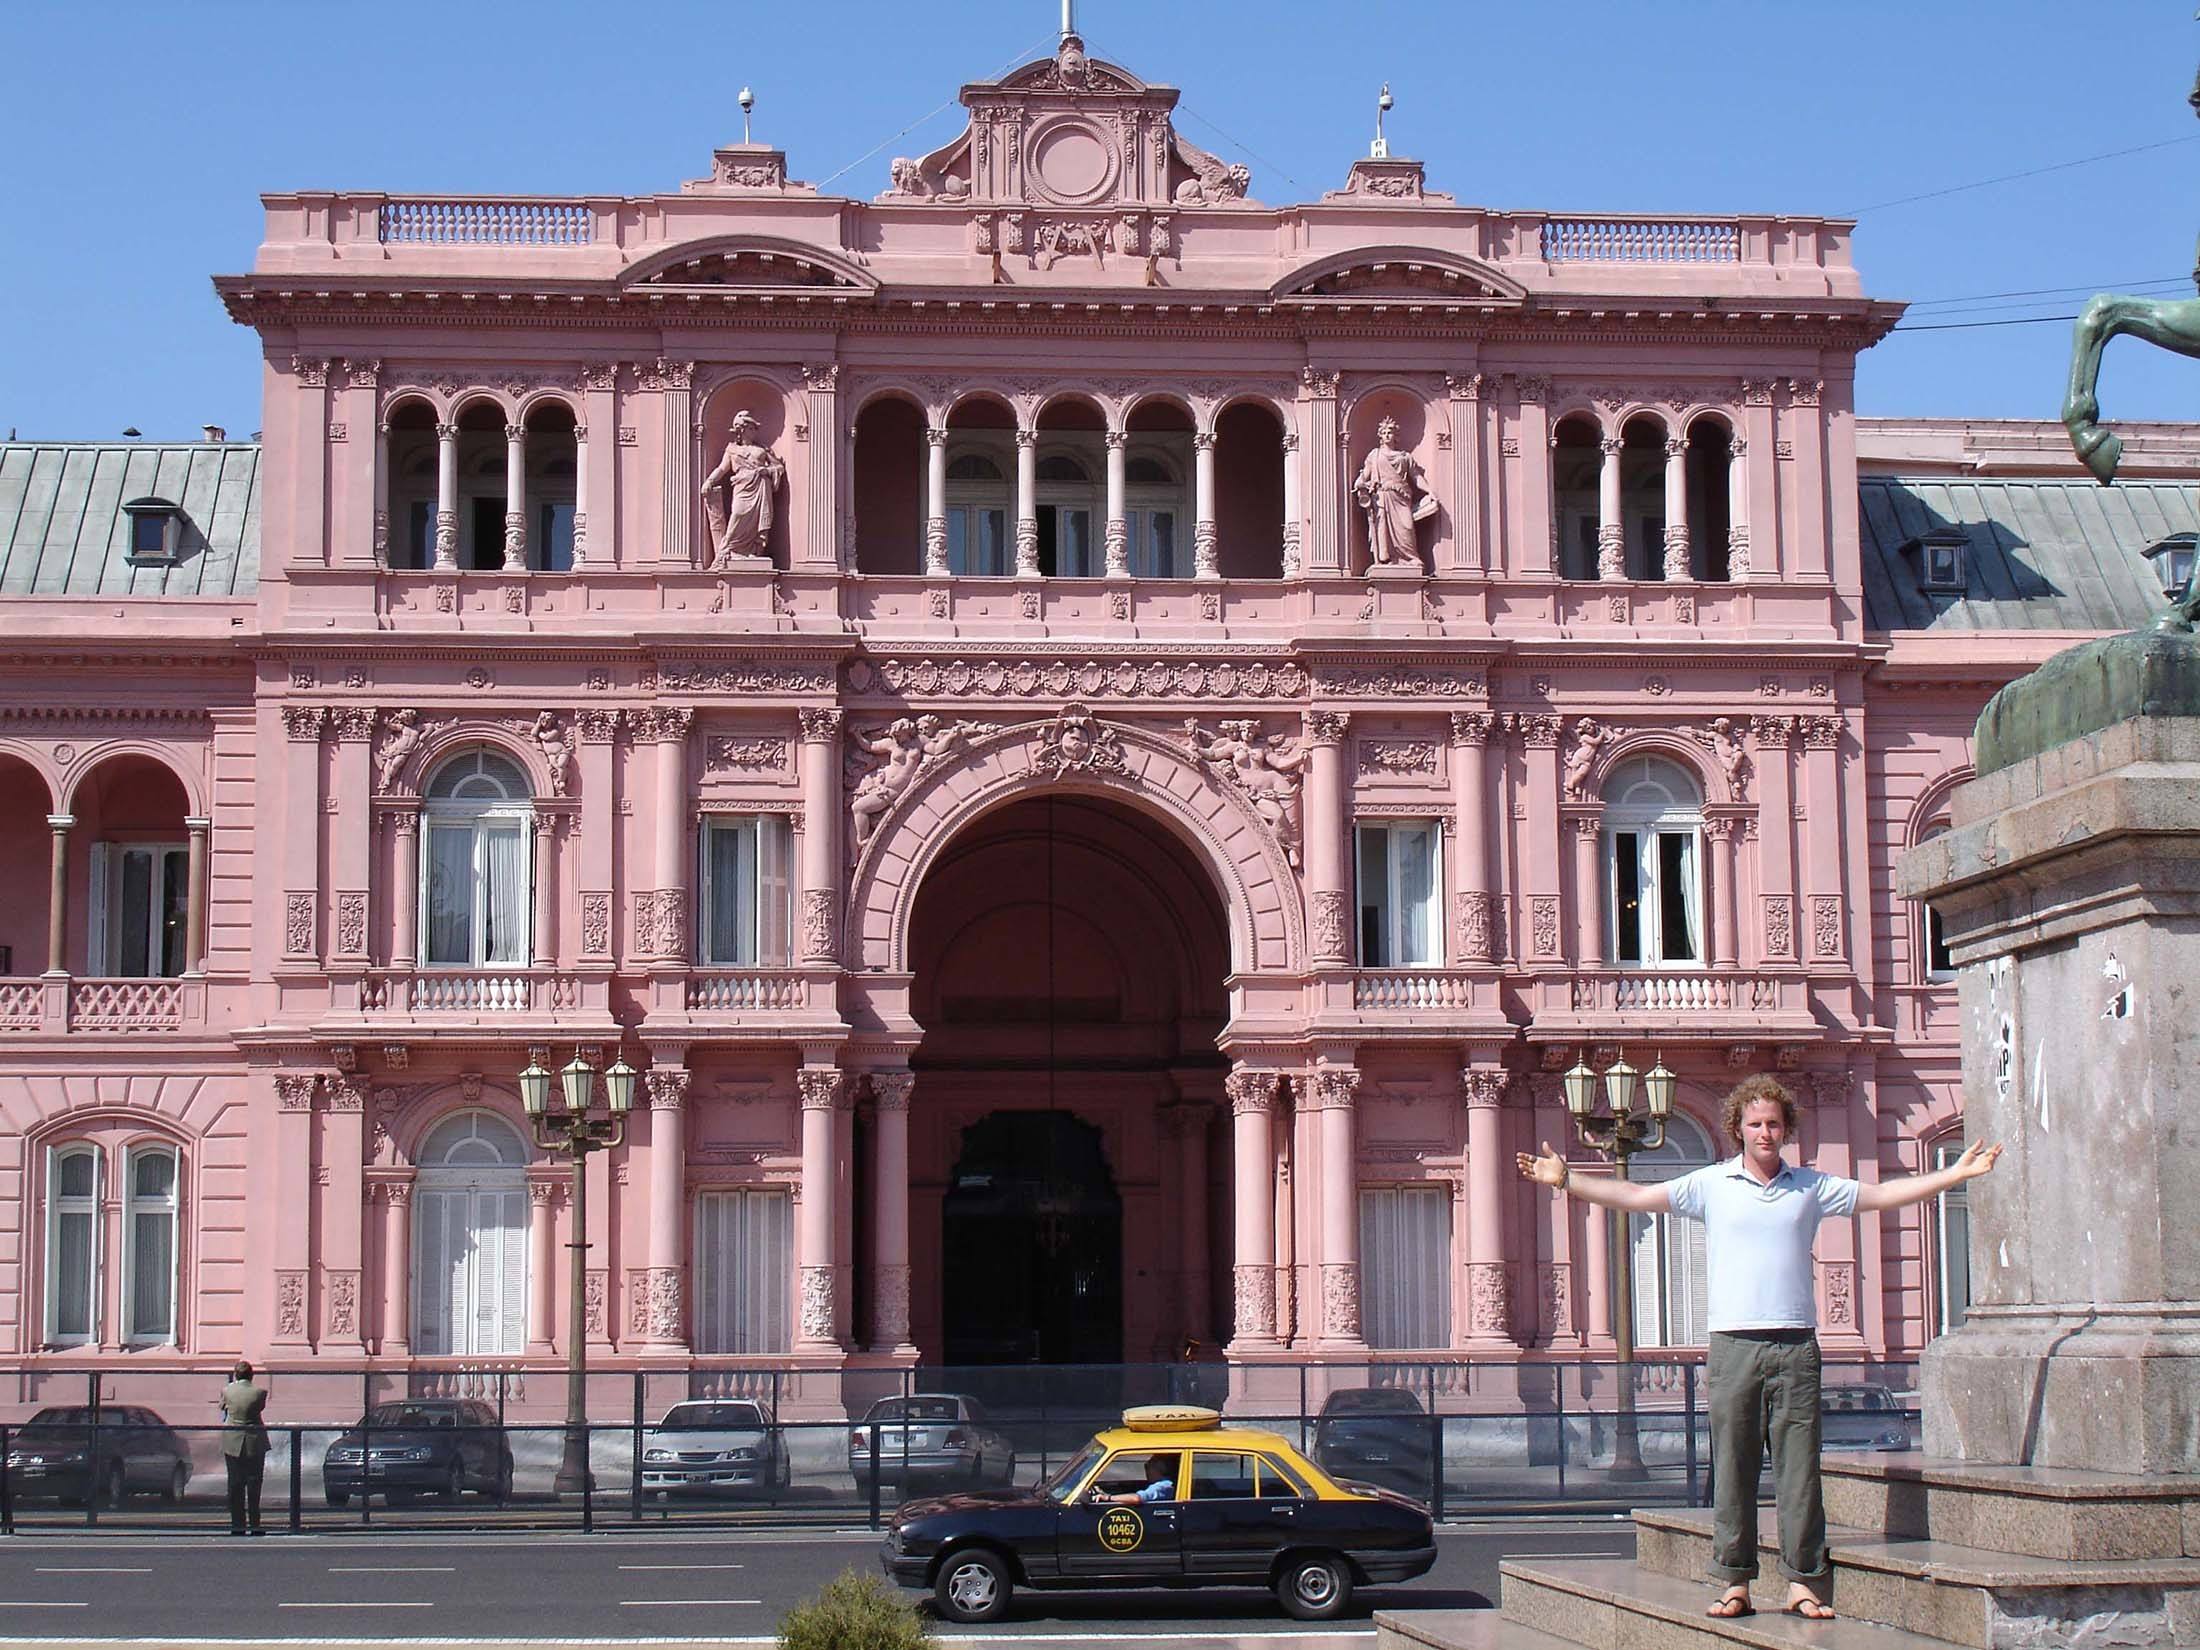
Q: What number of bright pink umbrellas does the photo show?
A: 0